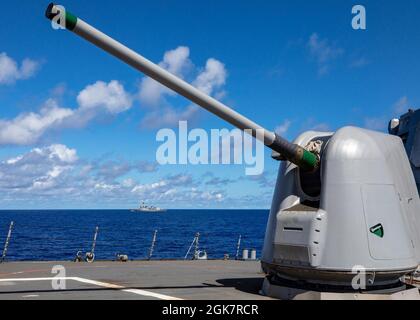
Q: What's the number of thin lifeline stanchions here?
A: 5